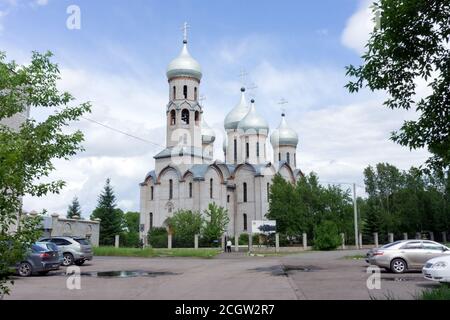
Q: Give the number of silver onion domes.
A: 5